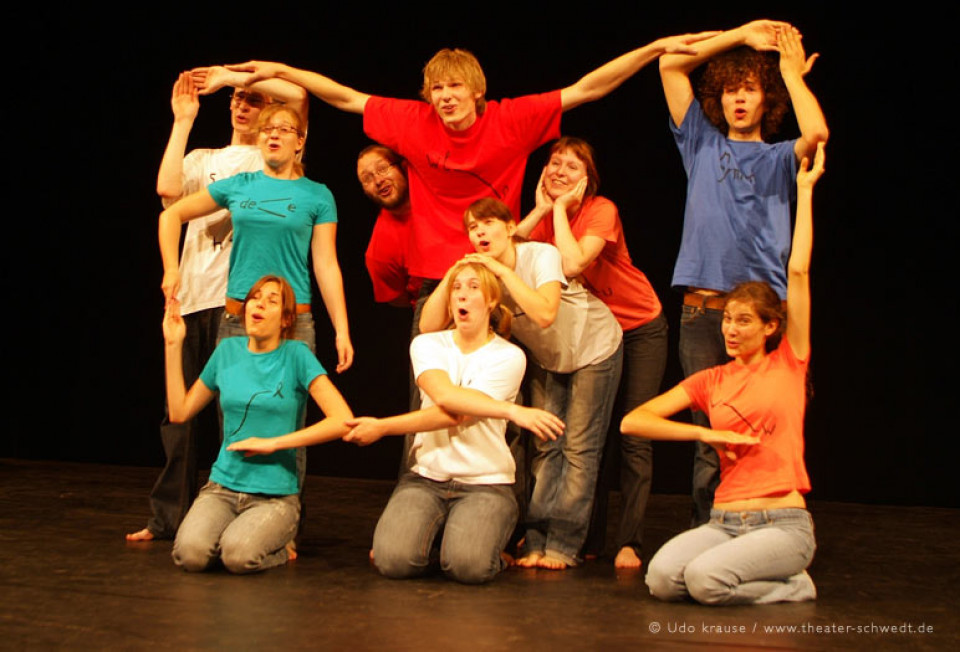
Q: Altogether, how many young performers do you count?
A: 10